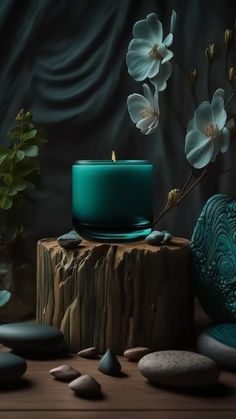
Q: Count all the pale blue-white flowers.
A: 3